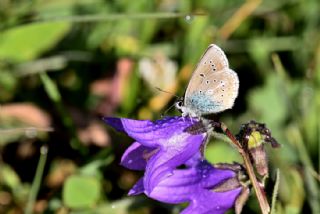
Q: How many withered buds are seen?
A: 1